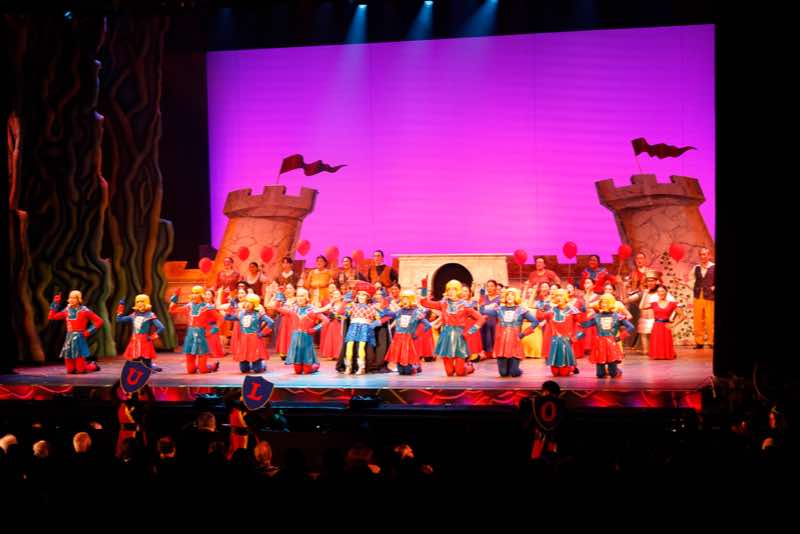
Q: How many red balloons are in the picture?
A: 10